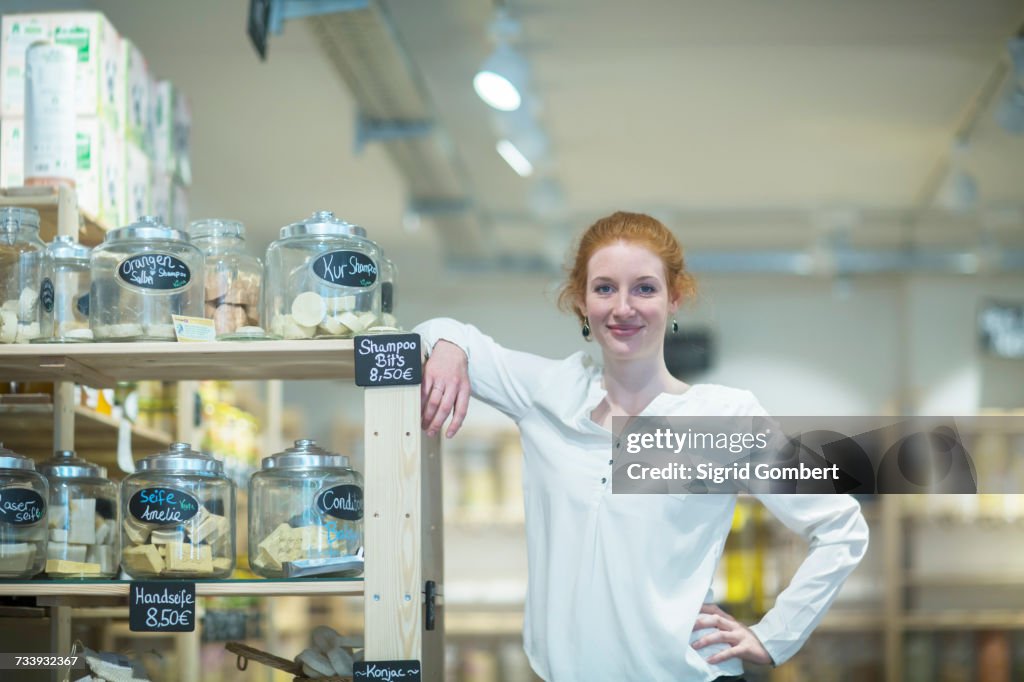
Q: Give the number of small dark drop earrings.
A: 2